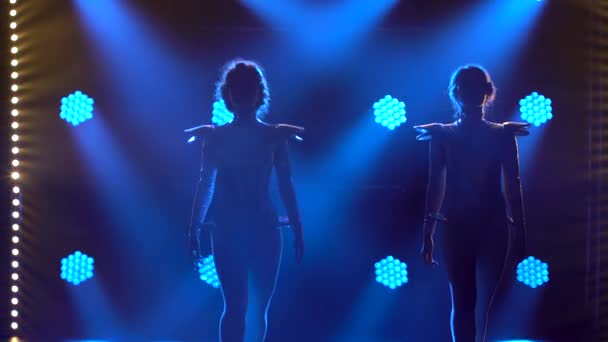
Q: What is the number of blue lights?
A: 8